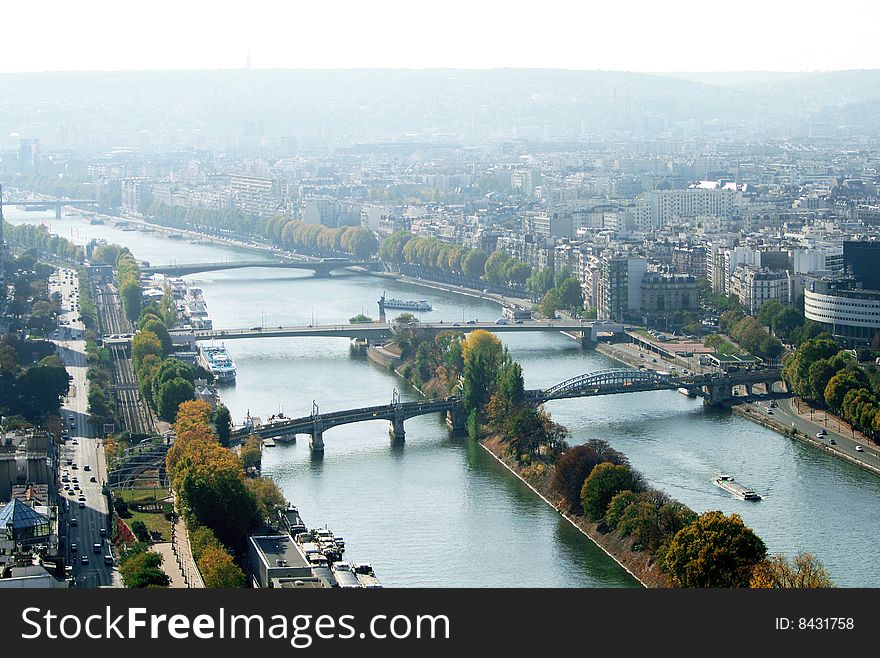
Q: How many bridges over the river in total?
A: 4